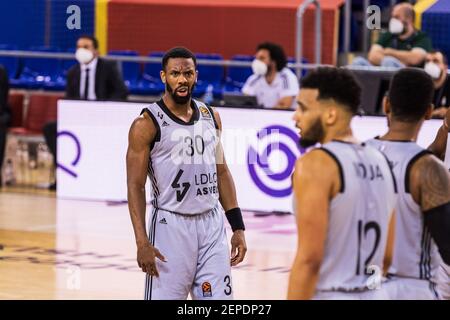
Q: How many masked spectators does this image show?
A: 4